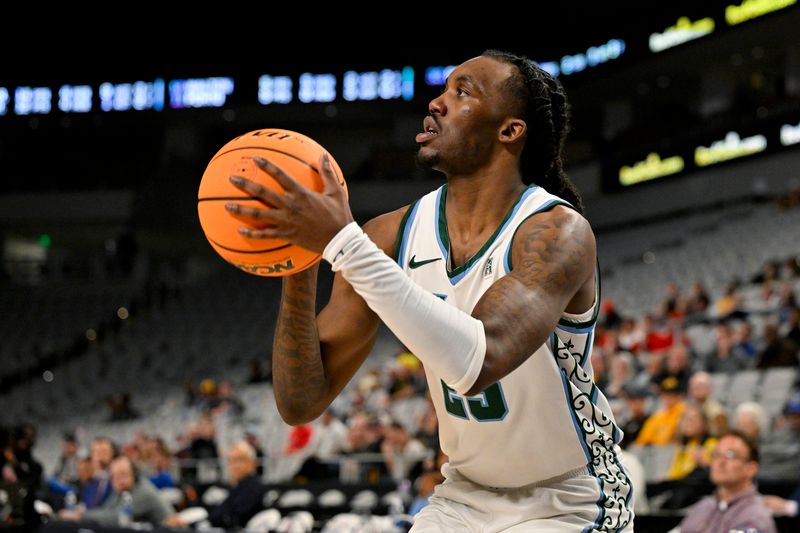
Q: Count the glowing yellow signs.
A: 4